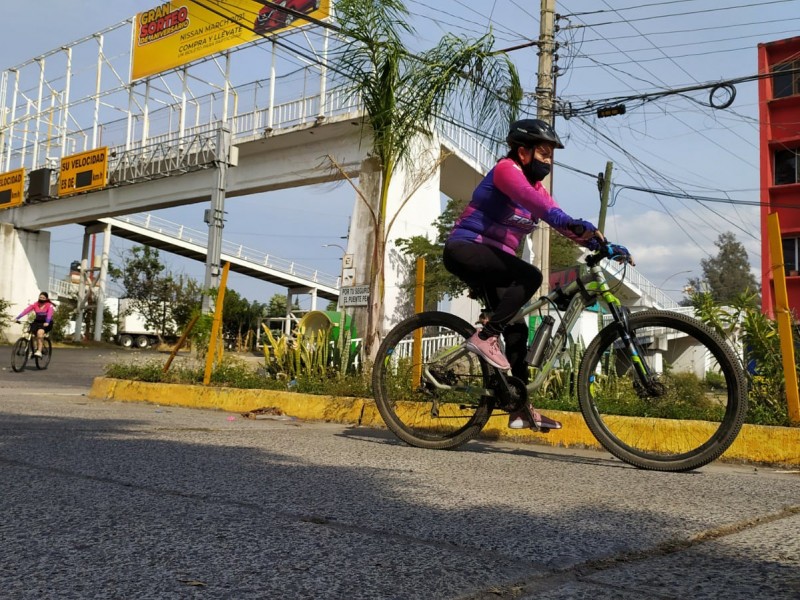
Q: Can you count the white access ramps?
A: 2